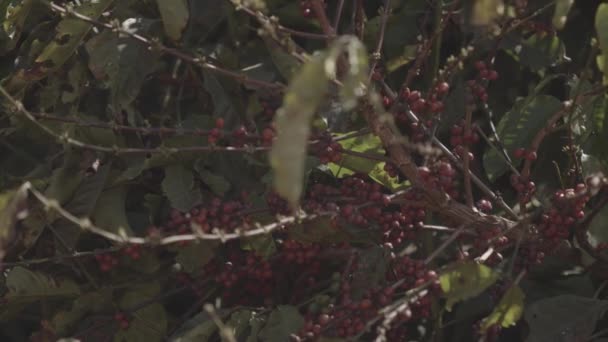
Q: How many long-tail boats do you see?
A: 0